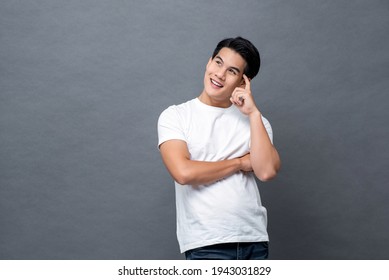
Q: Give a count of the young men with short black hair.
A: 1